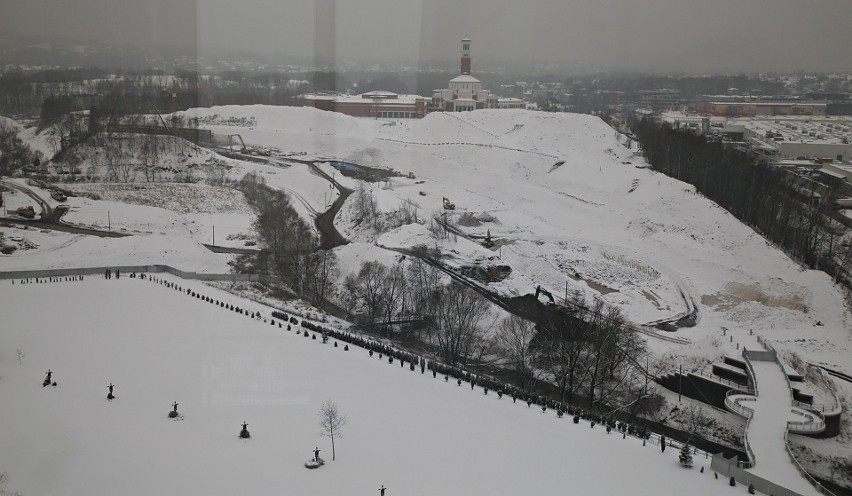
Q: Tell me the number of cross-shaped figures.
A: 6